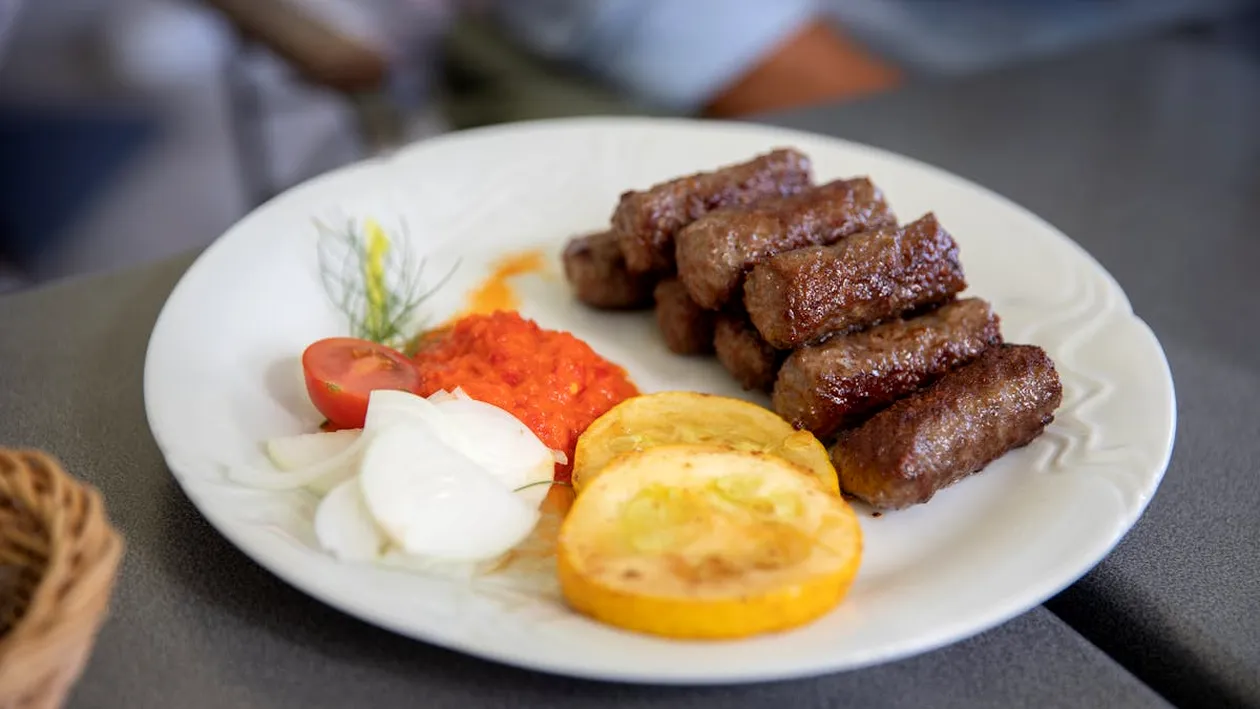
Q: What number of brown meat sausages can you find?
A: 8